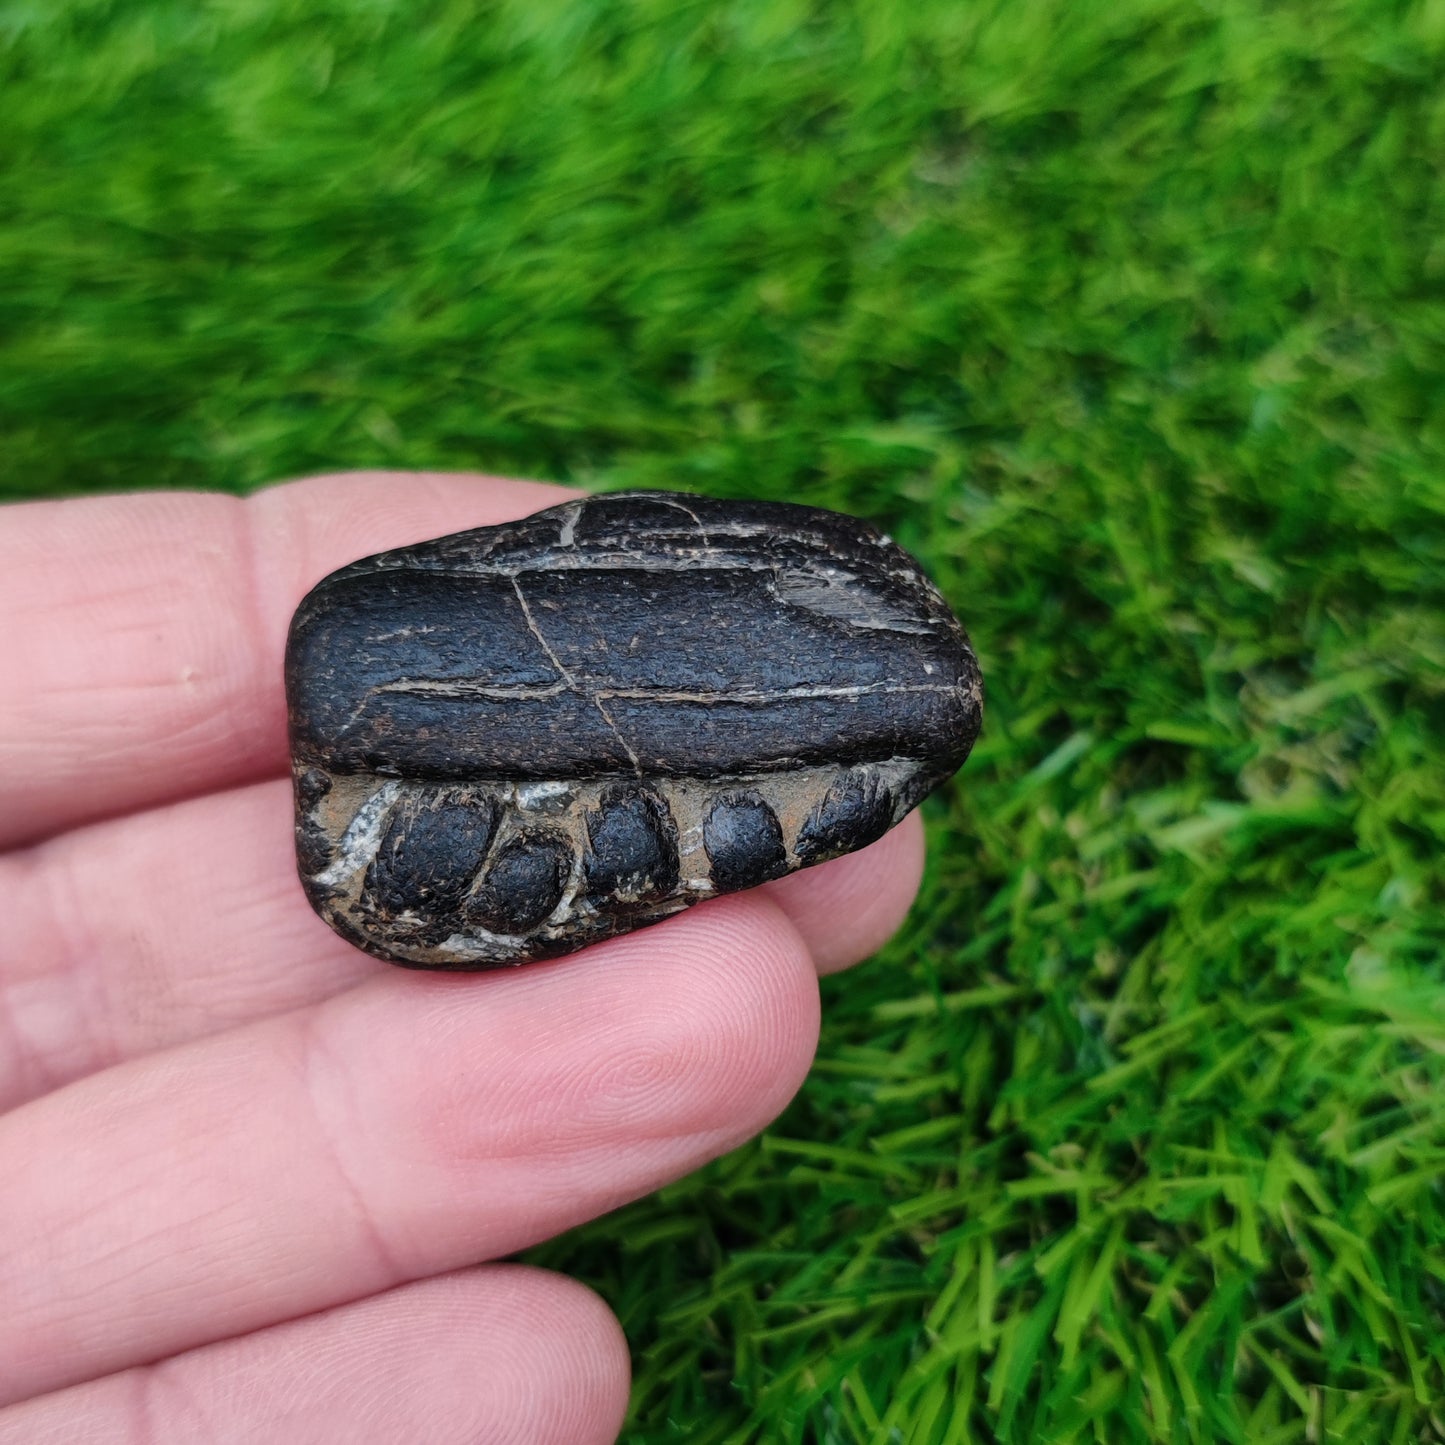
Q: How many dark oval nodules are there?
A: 5